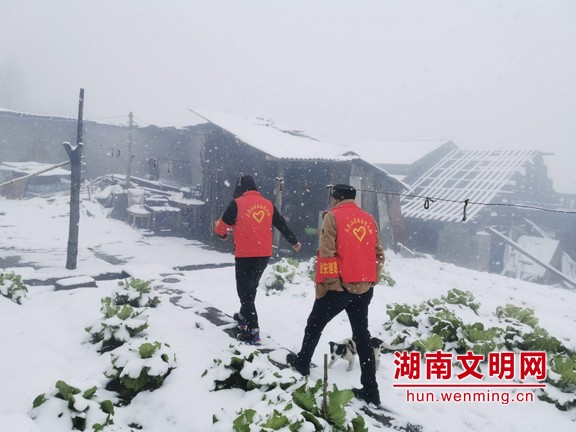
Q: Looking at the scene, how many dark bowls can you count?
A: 0